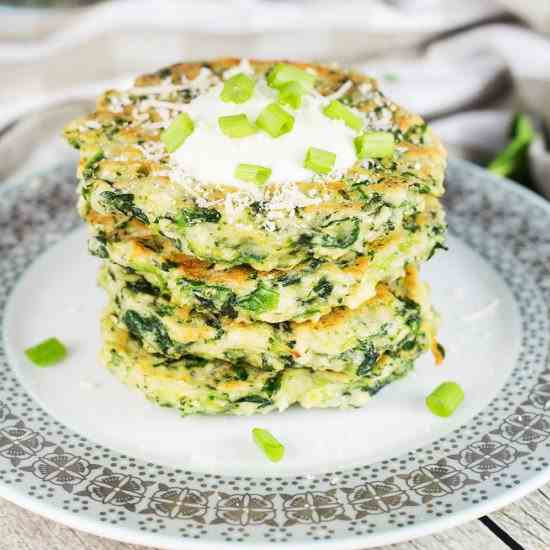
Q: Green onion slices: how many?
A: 13